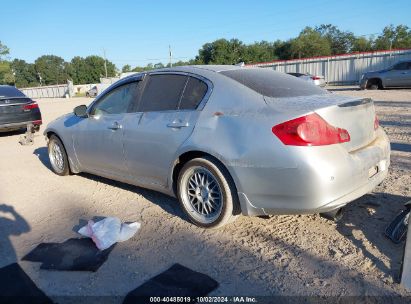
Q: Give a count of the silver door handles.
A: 2